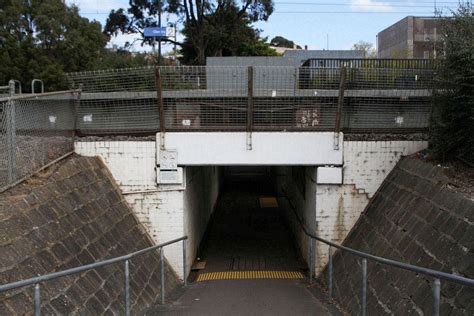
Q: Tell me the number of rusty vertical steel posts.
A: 3